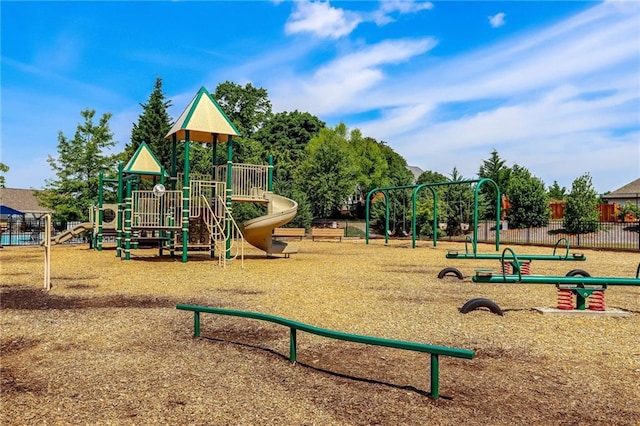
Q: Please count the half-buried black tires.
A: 3